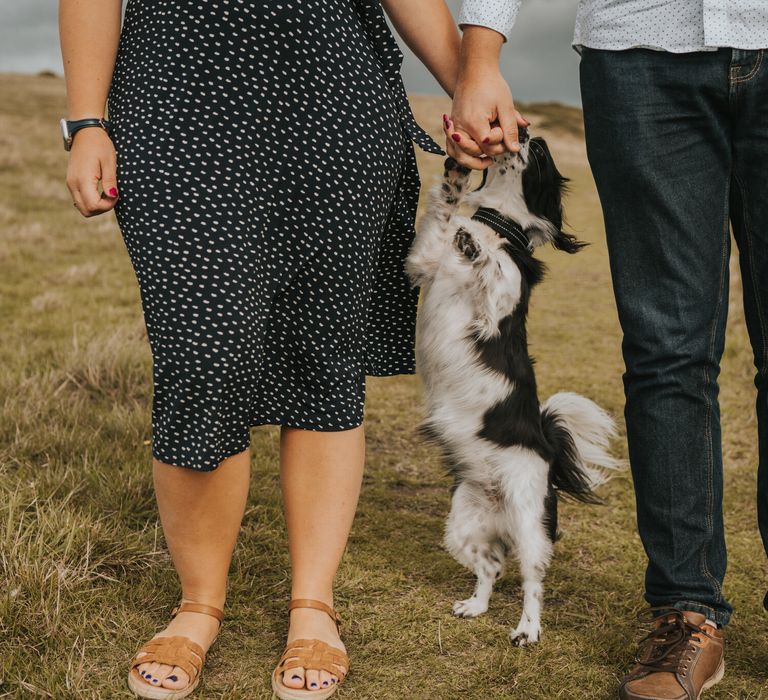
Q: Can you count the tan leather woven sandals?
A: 2